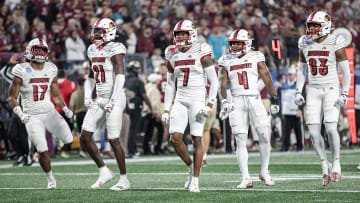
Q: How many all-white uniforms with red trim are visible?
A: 5